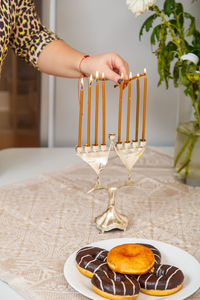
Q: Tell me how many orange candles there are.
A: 9